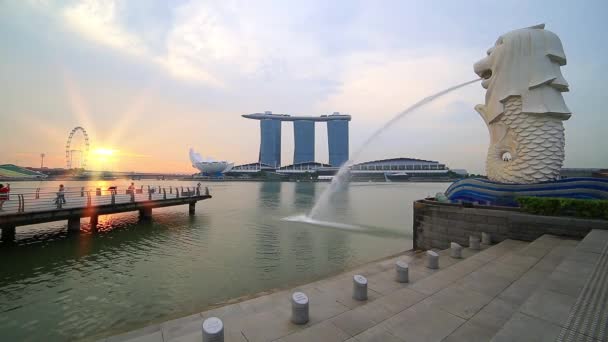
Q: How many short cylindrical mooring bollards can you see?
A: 8